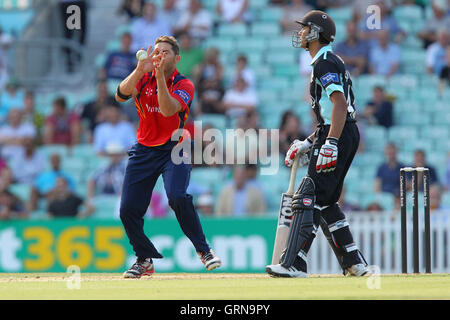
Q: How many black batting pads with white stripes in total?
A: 2